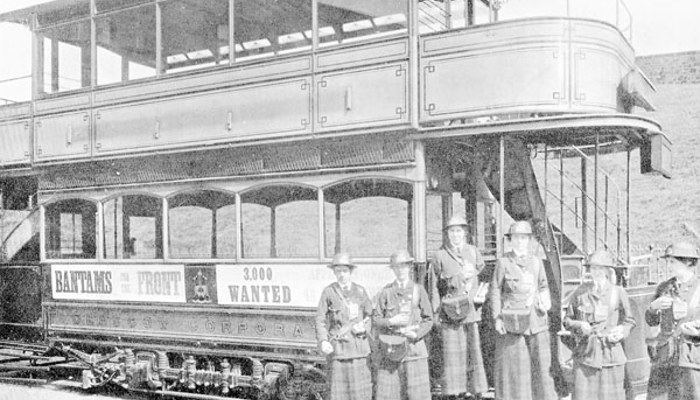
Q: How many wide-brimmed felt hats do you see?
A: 6